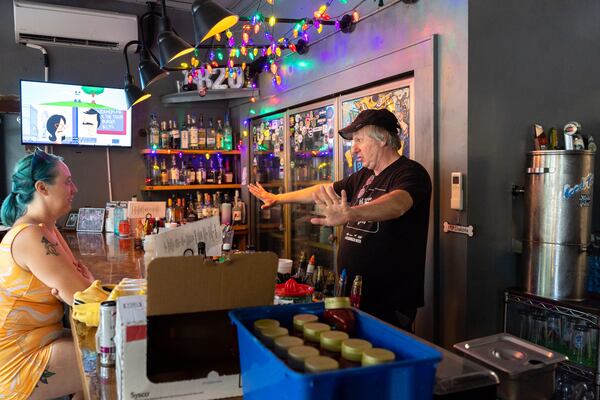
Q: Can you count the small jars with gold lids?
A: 11